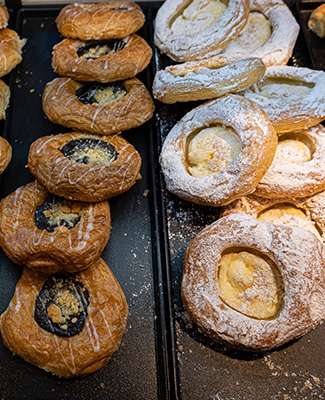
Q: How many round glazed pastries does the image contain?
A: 6